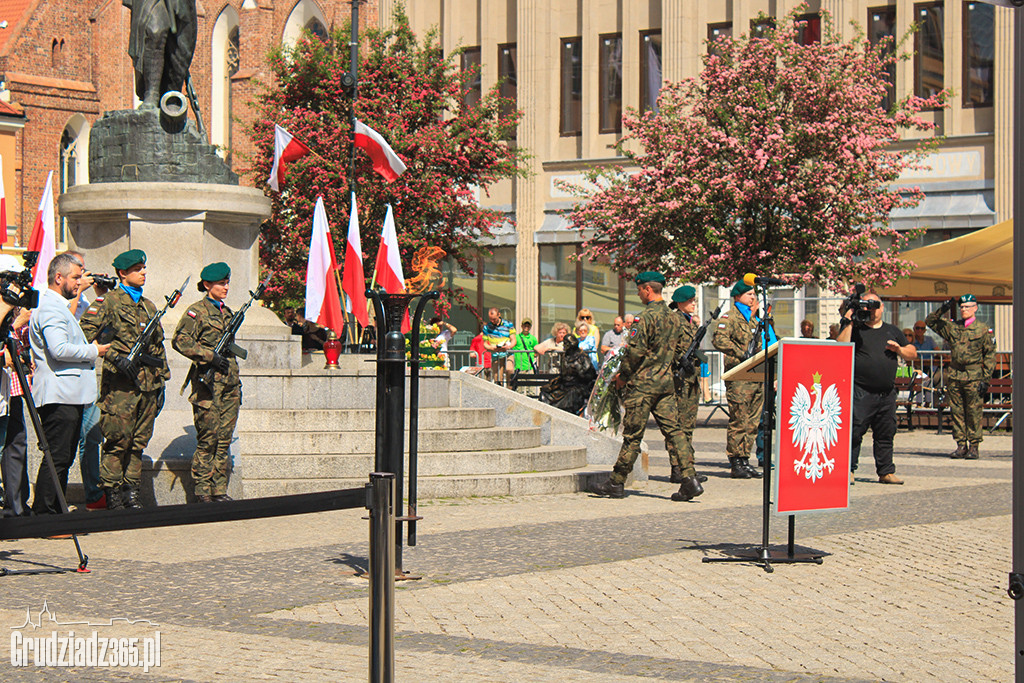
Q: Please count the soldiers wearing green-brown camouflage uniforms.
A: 6